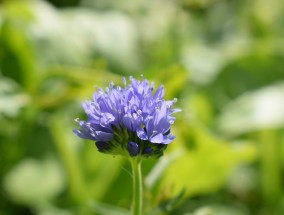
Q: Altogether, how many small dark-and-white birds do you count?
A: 0